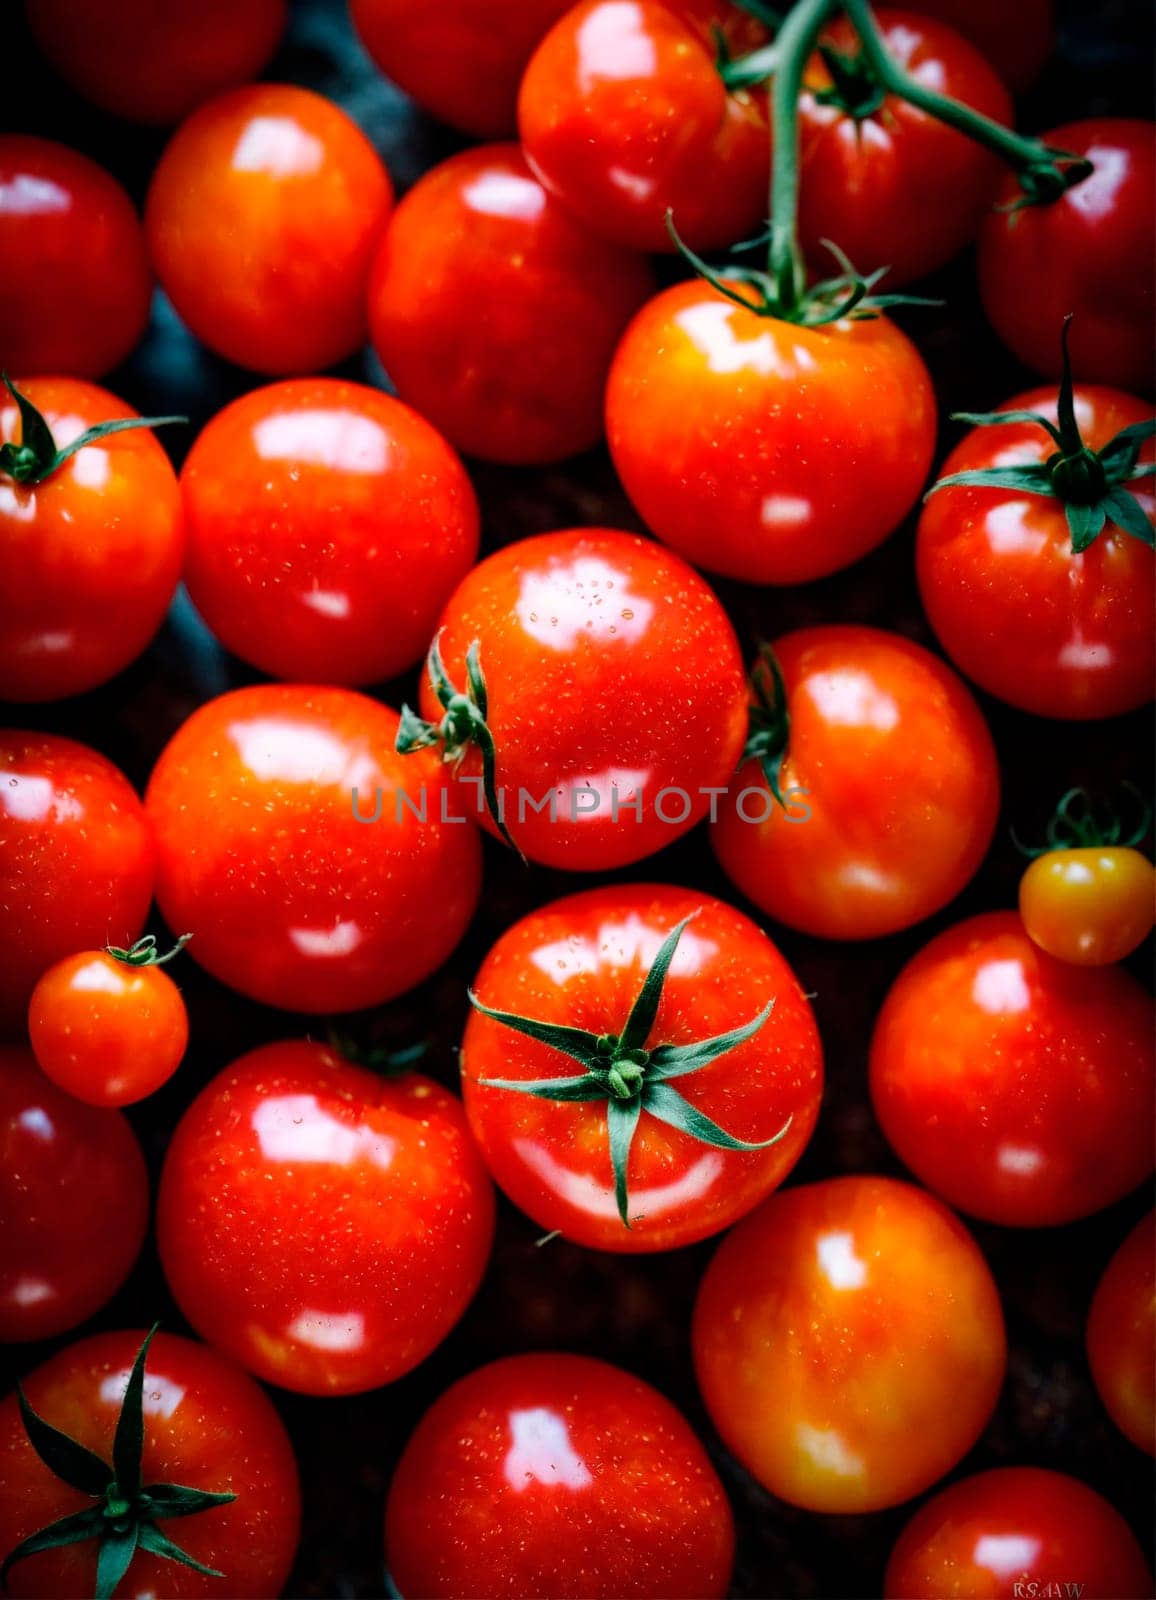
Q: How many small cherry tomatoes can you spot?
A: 2